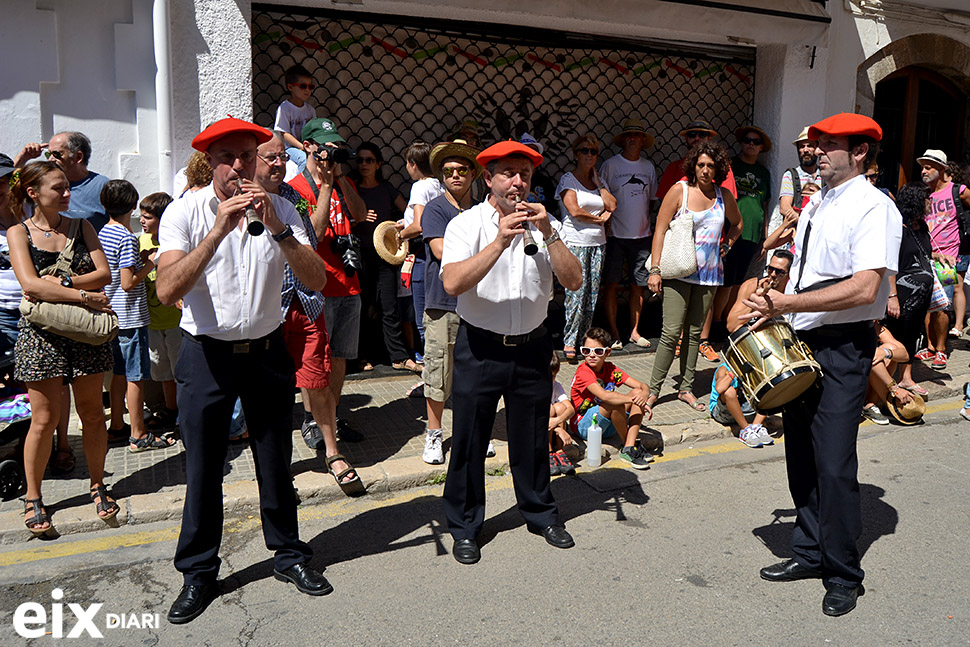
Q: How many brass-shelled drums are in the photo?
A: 1